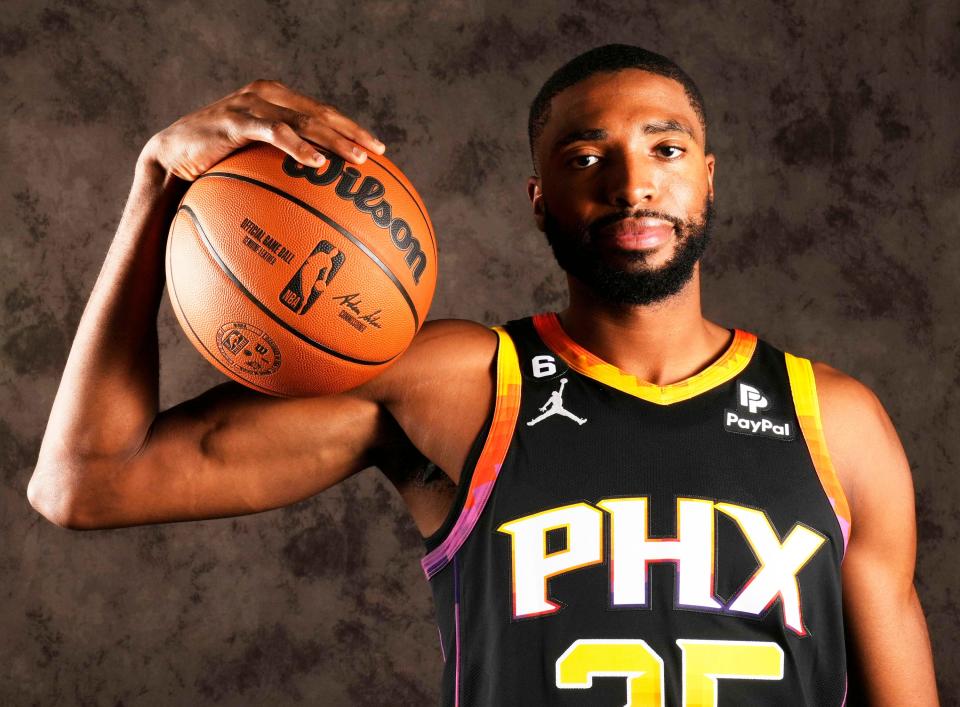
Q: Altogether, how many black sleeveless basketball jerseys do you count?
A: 1